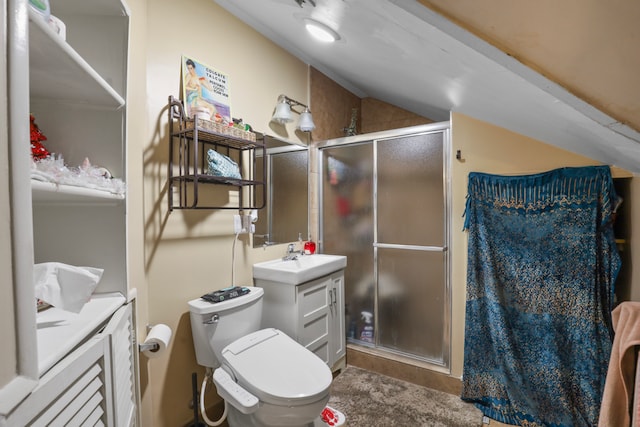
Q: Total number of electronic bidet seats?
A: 1